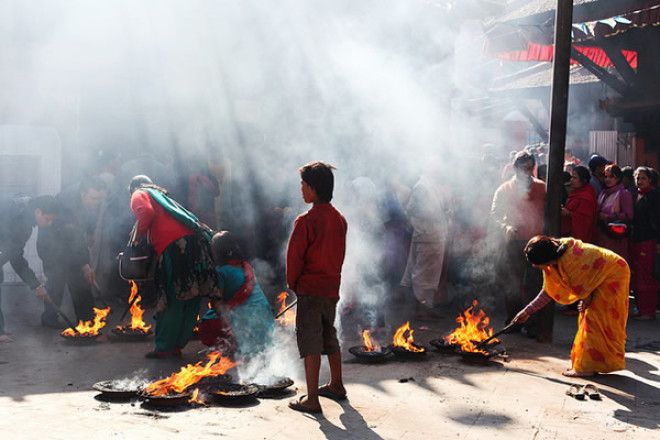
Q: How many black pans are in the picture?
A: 10